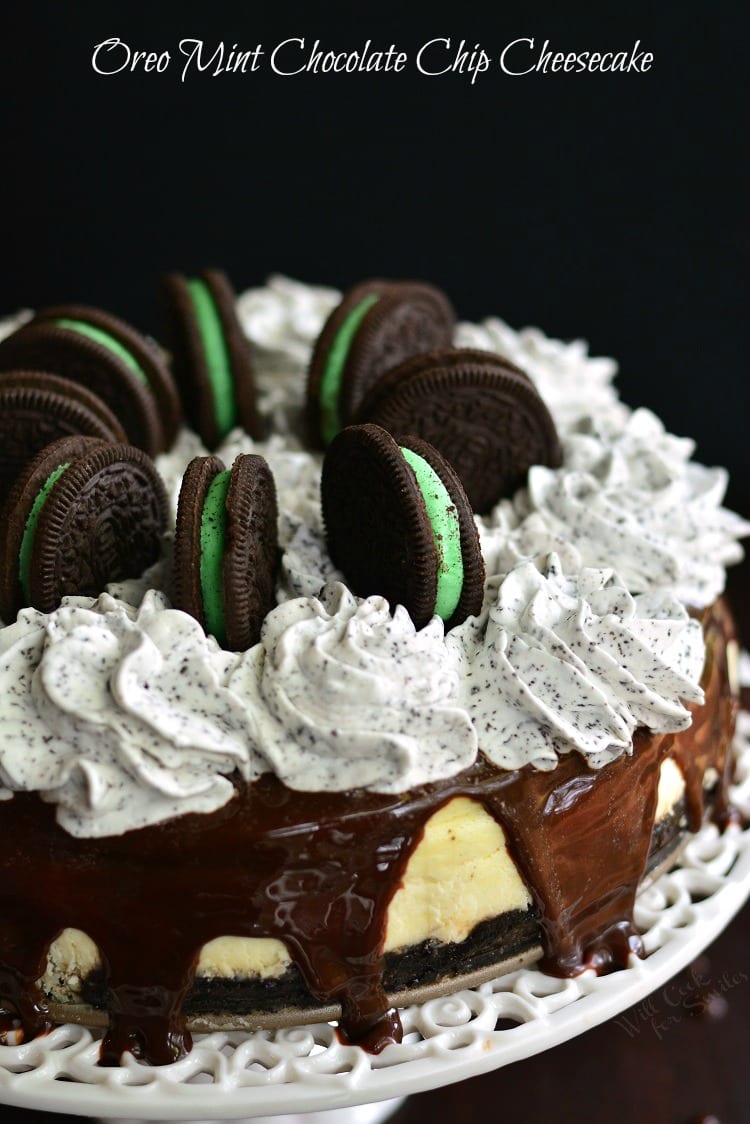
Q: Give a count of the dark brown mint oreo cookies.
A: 8